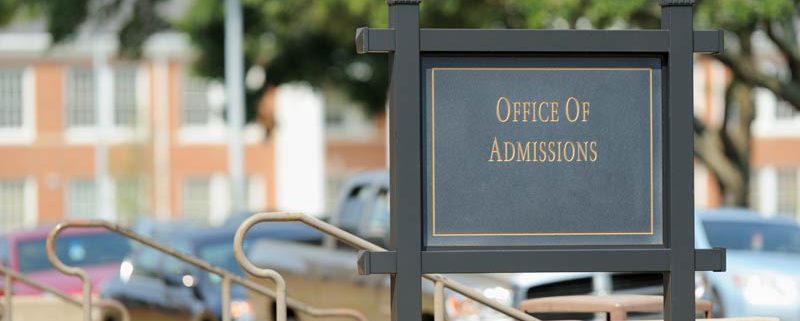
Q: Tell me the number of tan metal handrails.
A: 3